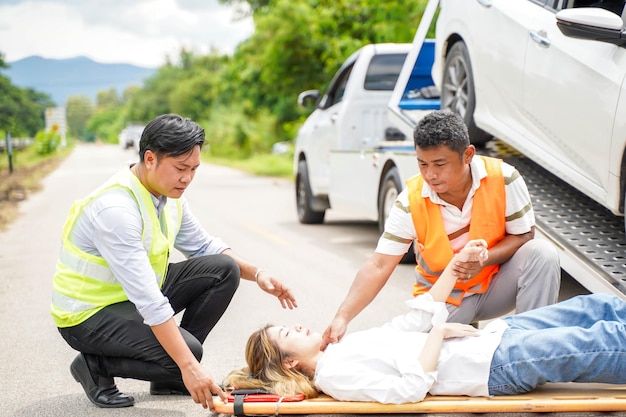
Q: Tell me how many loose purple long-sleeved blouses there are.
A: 0